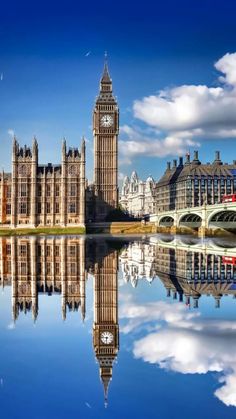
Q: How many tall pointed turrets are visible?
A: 4